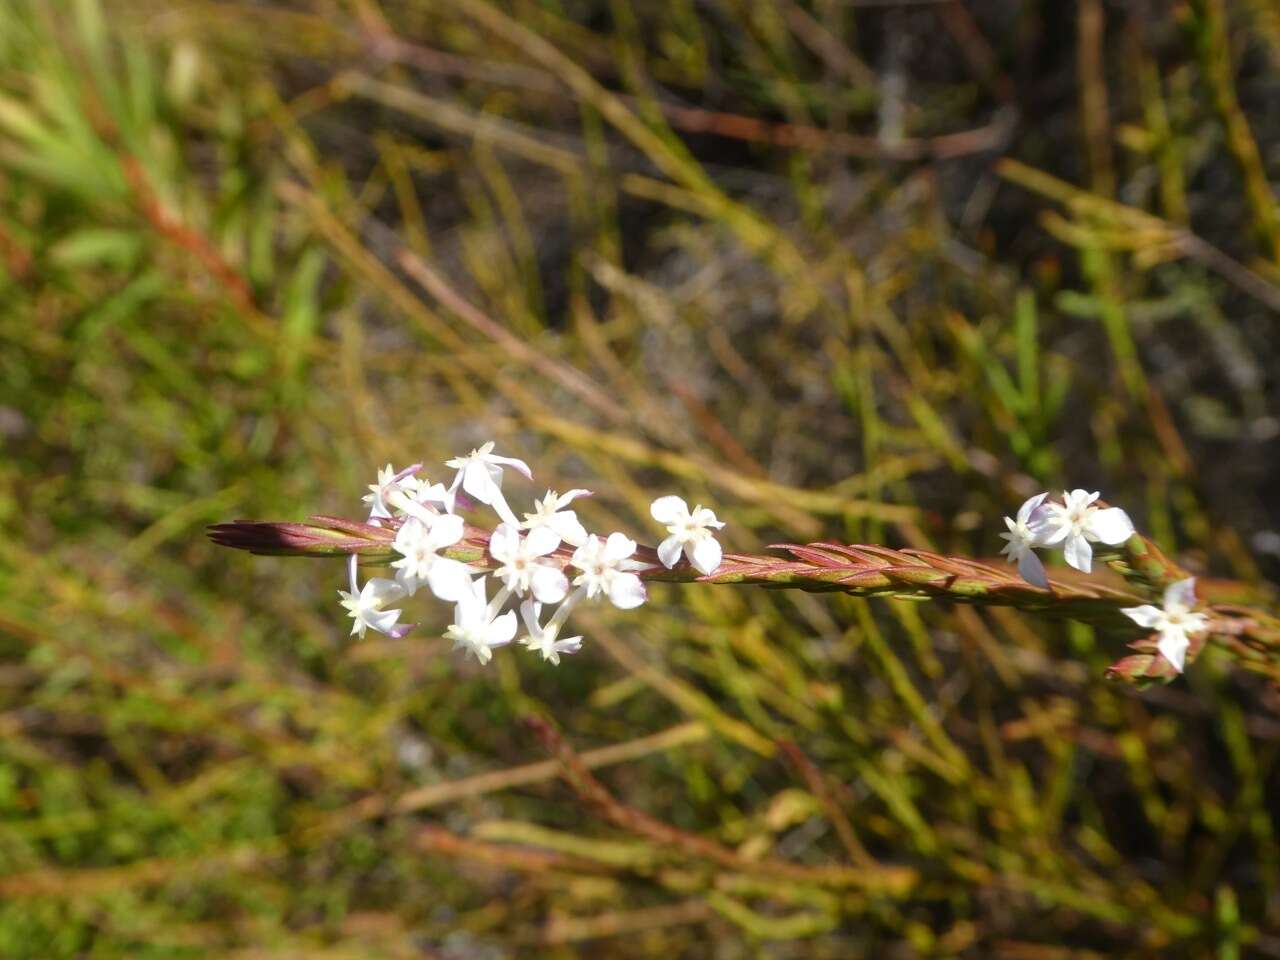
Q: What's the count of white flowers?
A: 14